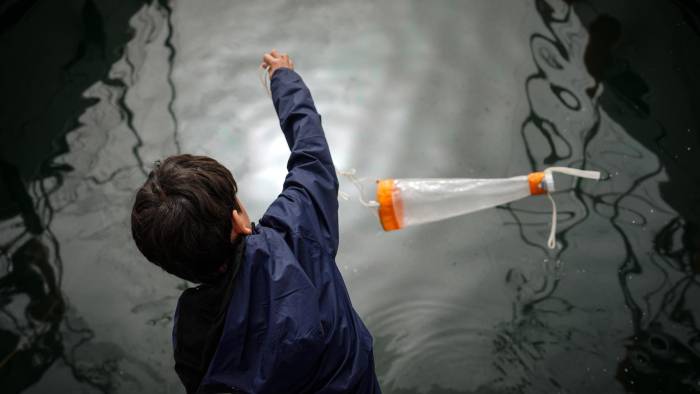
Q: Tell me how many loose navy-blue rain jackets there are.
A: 1